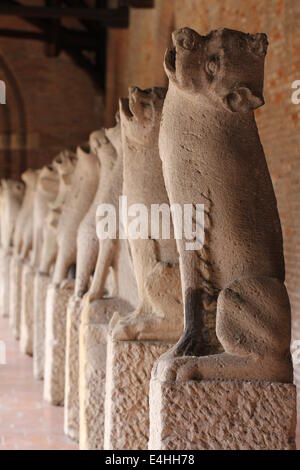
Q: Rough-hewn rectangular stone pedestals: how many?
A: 9